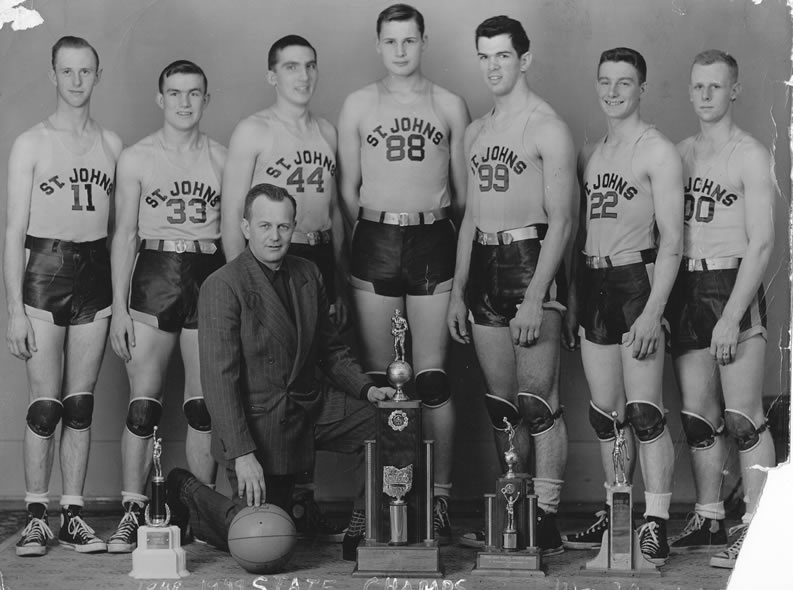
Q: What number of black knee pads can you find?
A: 12